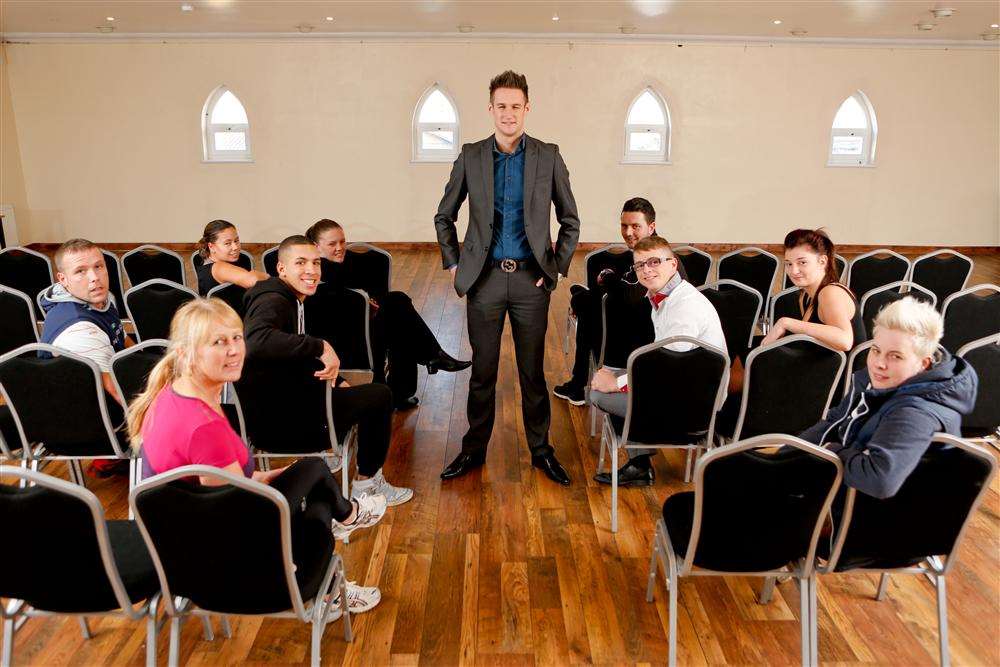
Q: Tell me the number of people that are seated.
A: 9